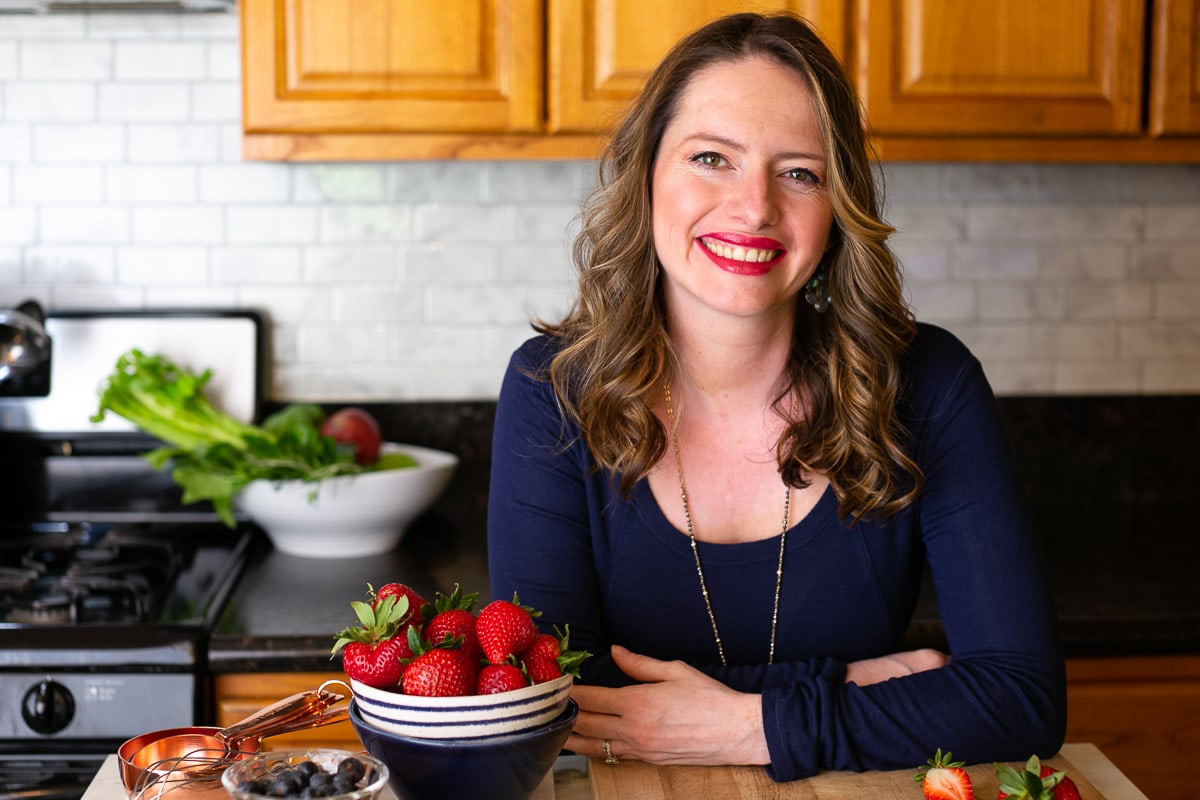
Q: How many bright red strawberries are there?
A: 9